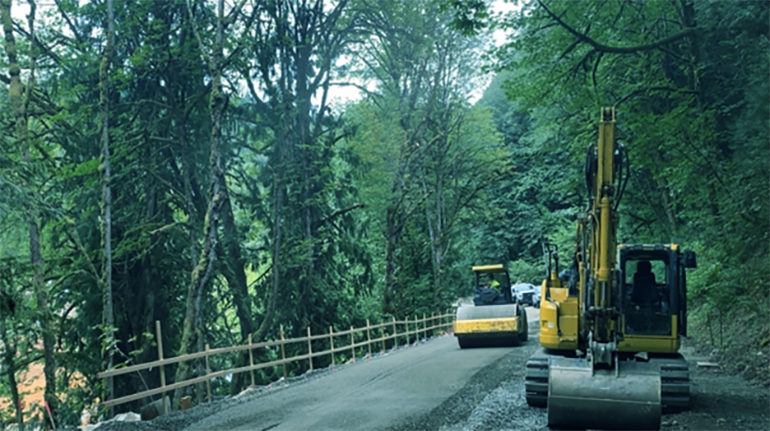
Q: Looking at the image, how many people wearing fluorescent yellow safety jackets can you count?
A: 1